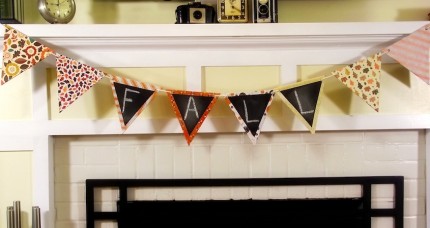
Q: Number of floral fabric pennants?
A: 3